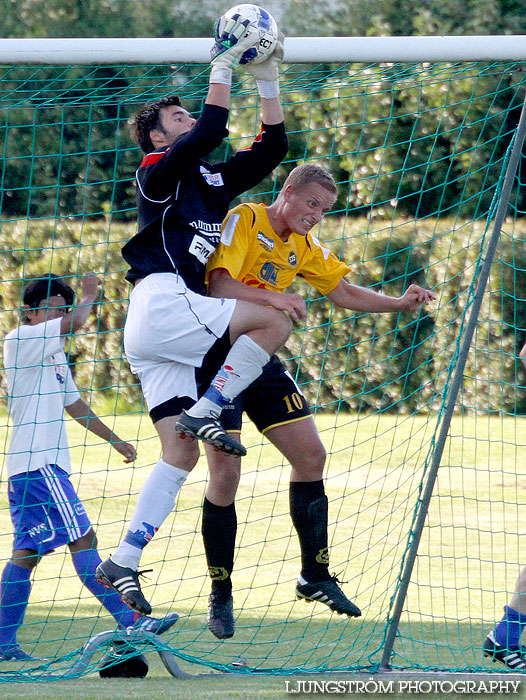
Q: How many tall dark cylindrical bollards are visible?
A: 0